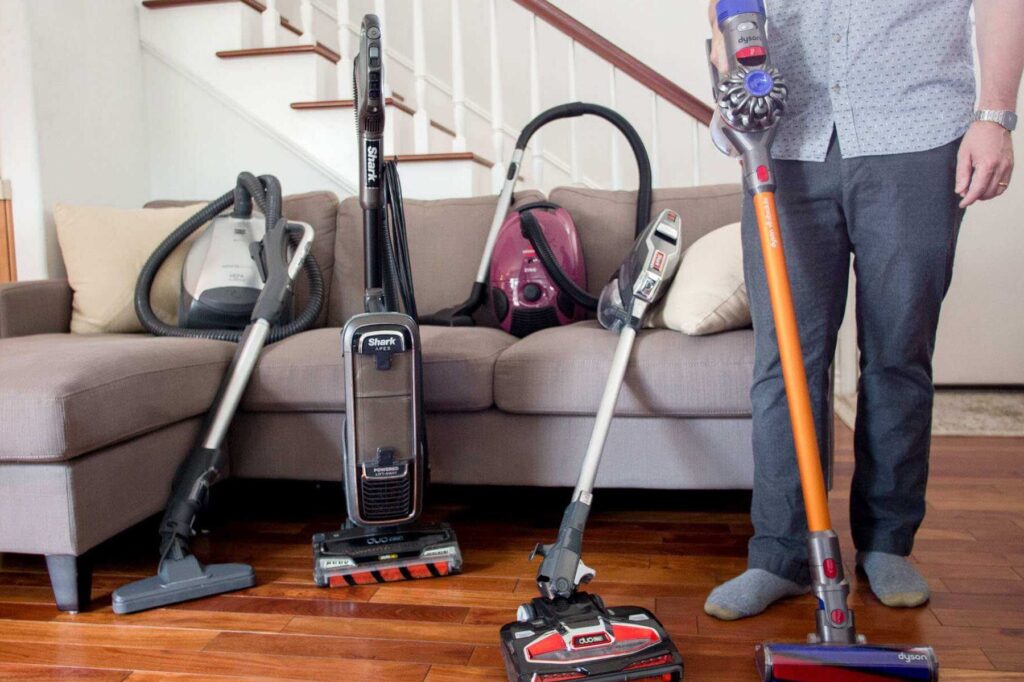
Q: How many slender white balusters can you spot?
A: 12